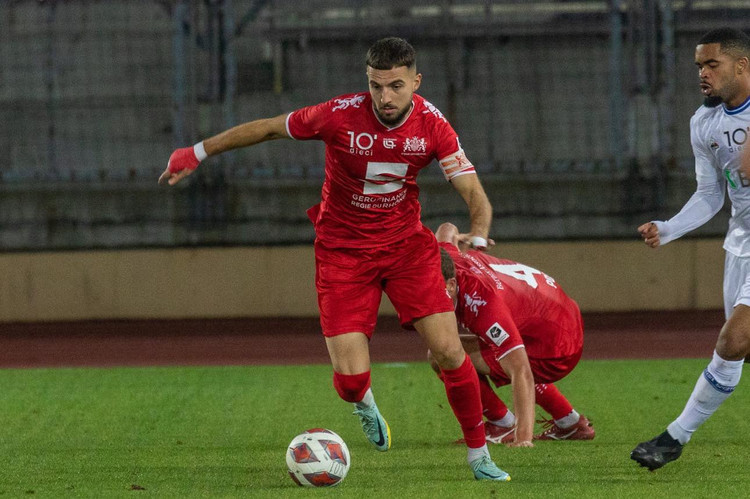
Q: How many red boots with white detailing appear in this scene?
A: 2